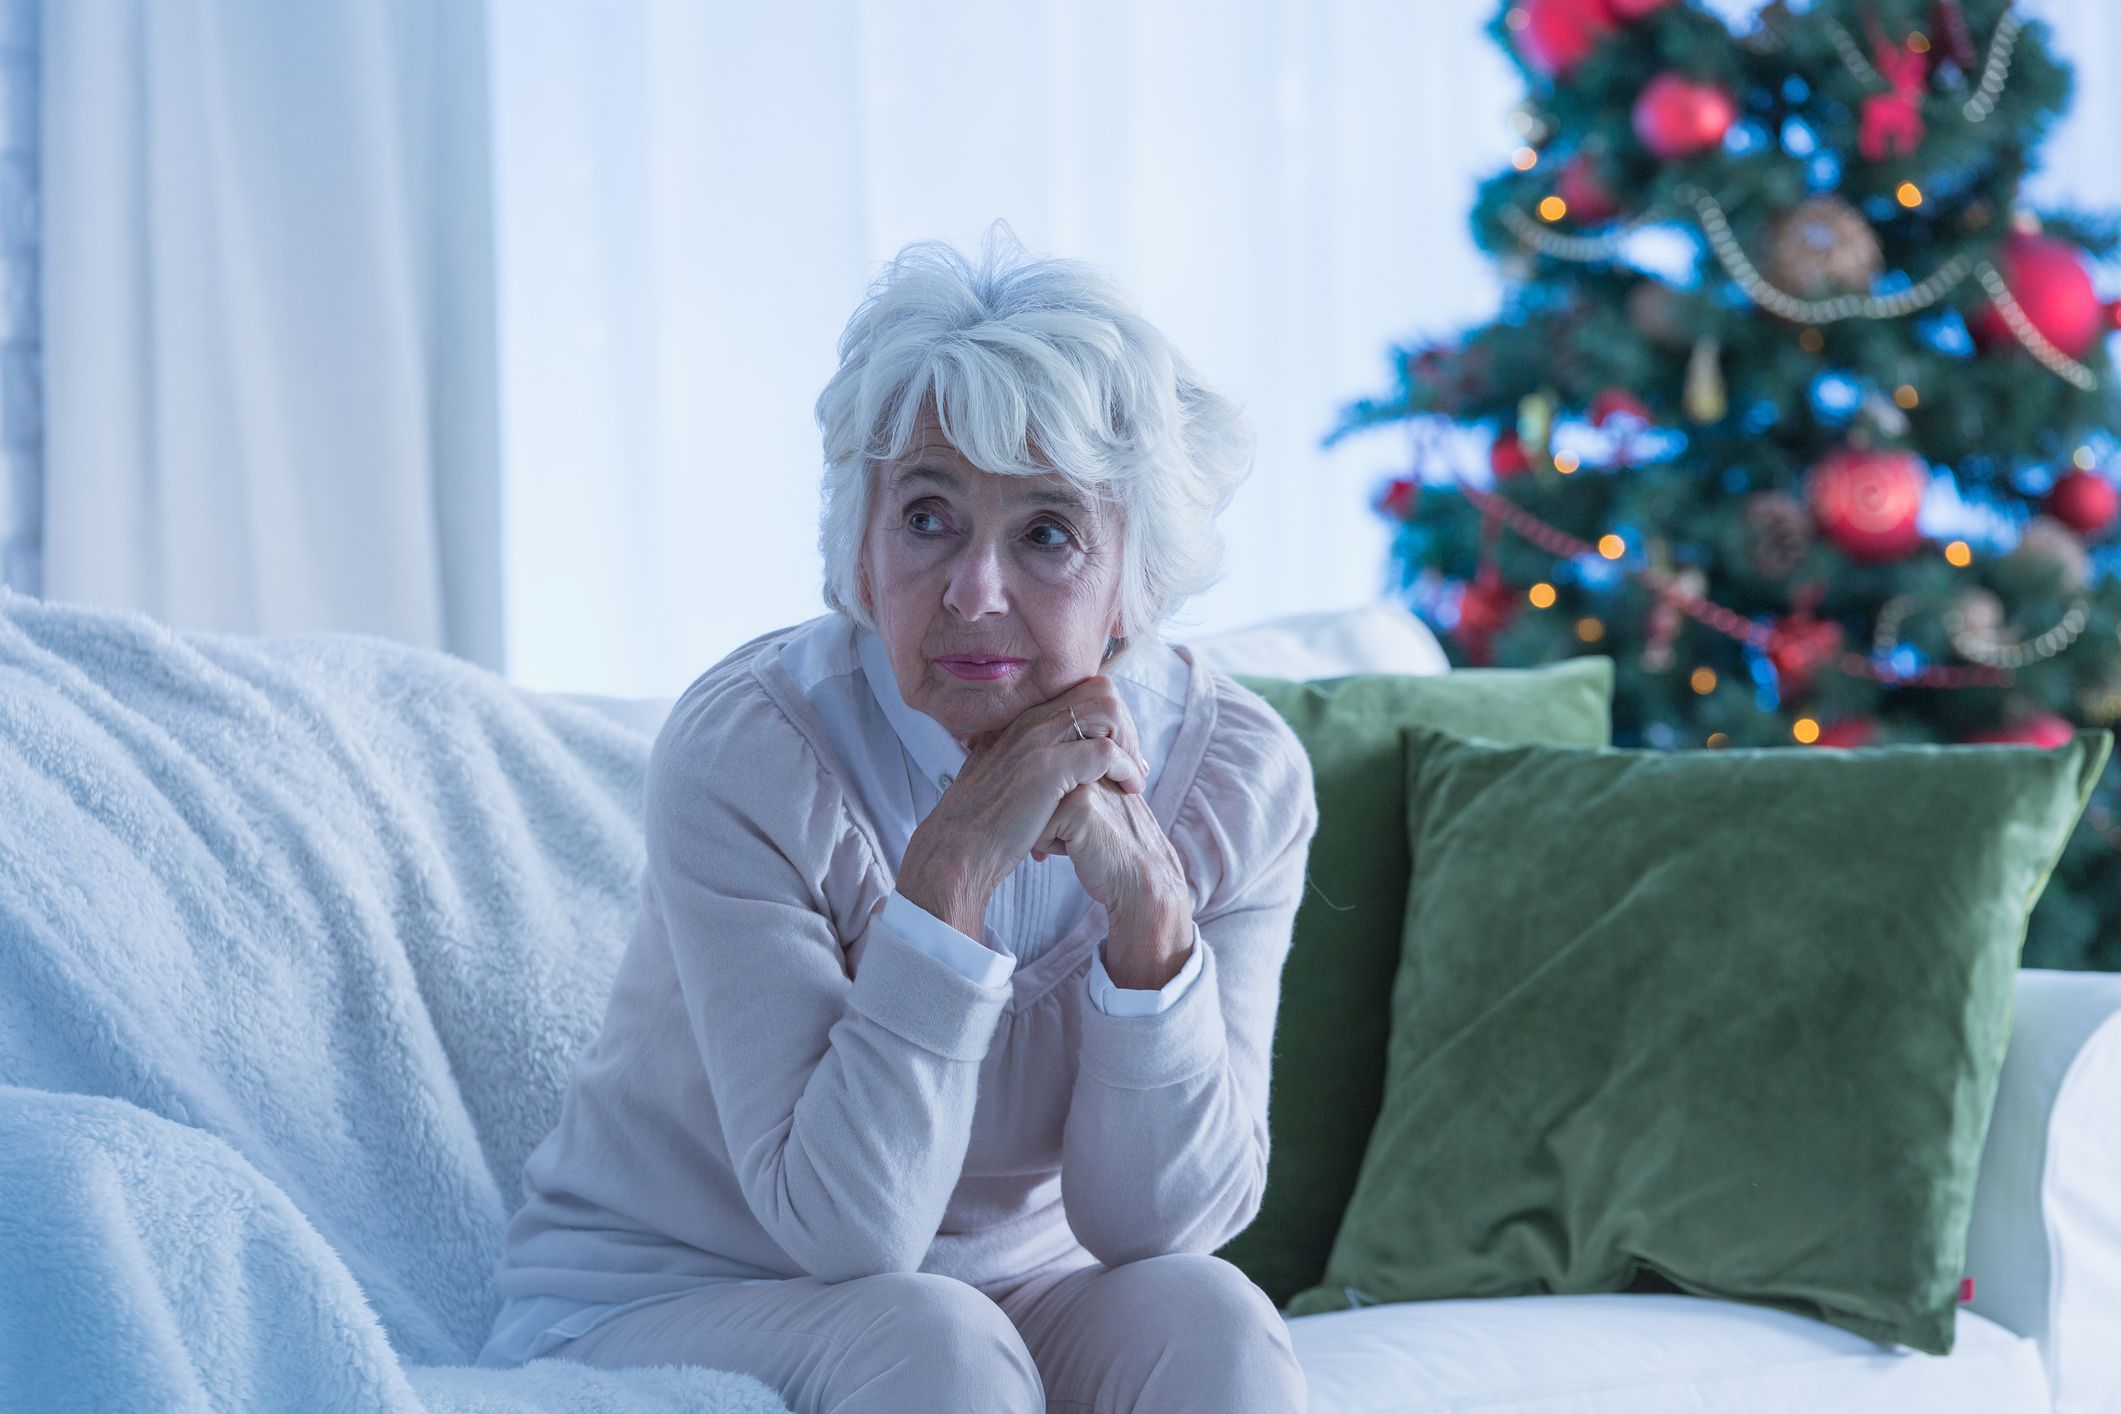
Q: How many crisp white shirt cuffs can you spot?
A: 2